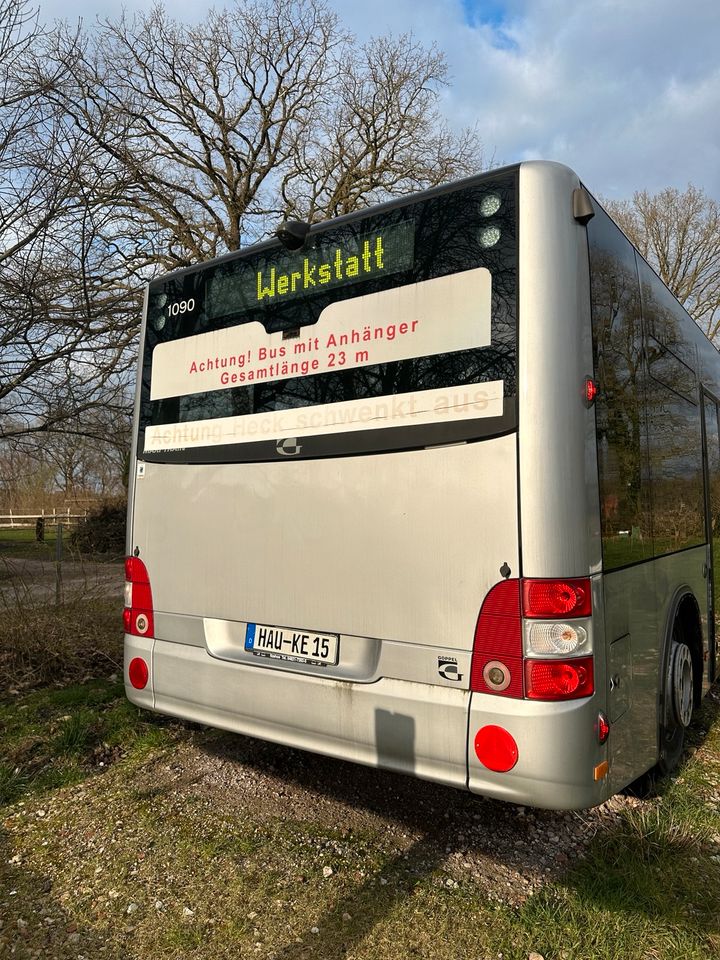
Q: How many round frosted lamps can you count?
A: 4